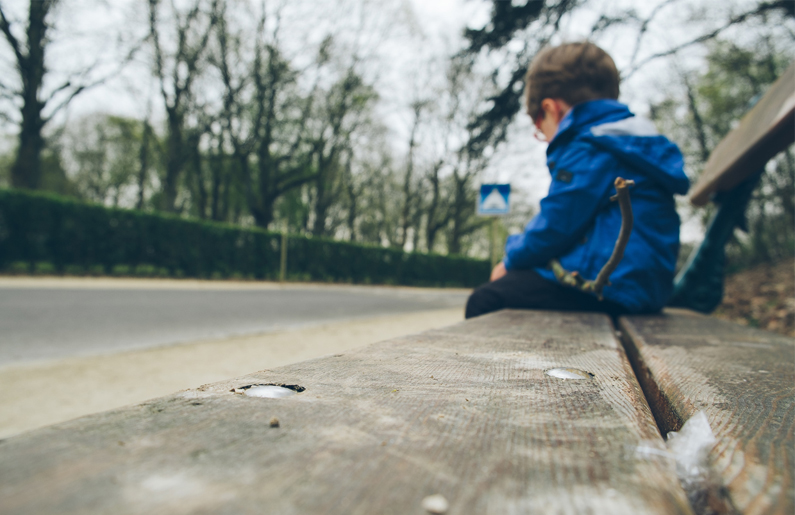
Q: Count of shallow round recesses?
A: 2